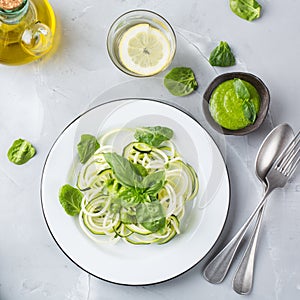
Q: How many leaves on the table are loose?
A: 4